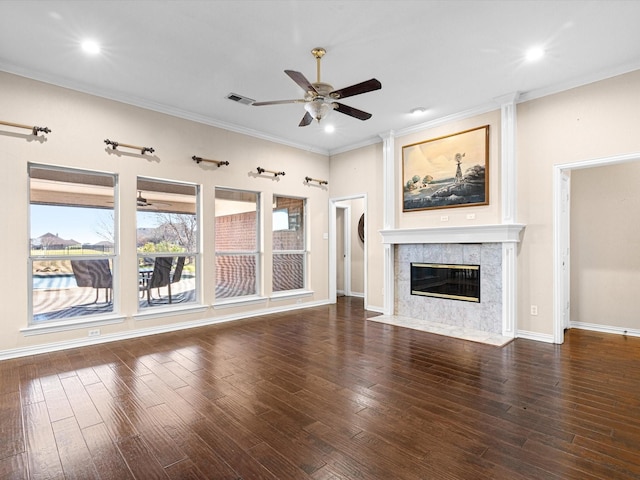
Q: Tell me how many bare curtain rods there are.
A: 5